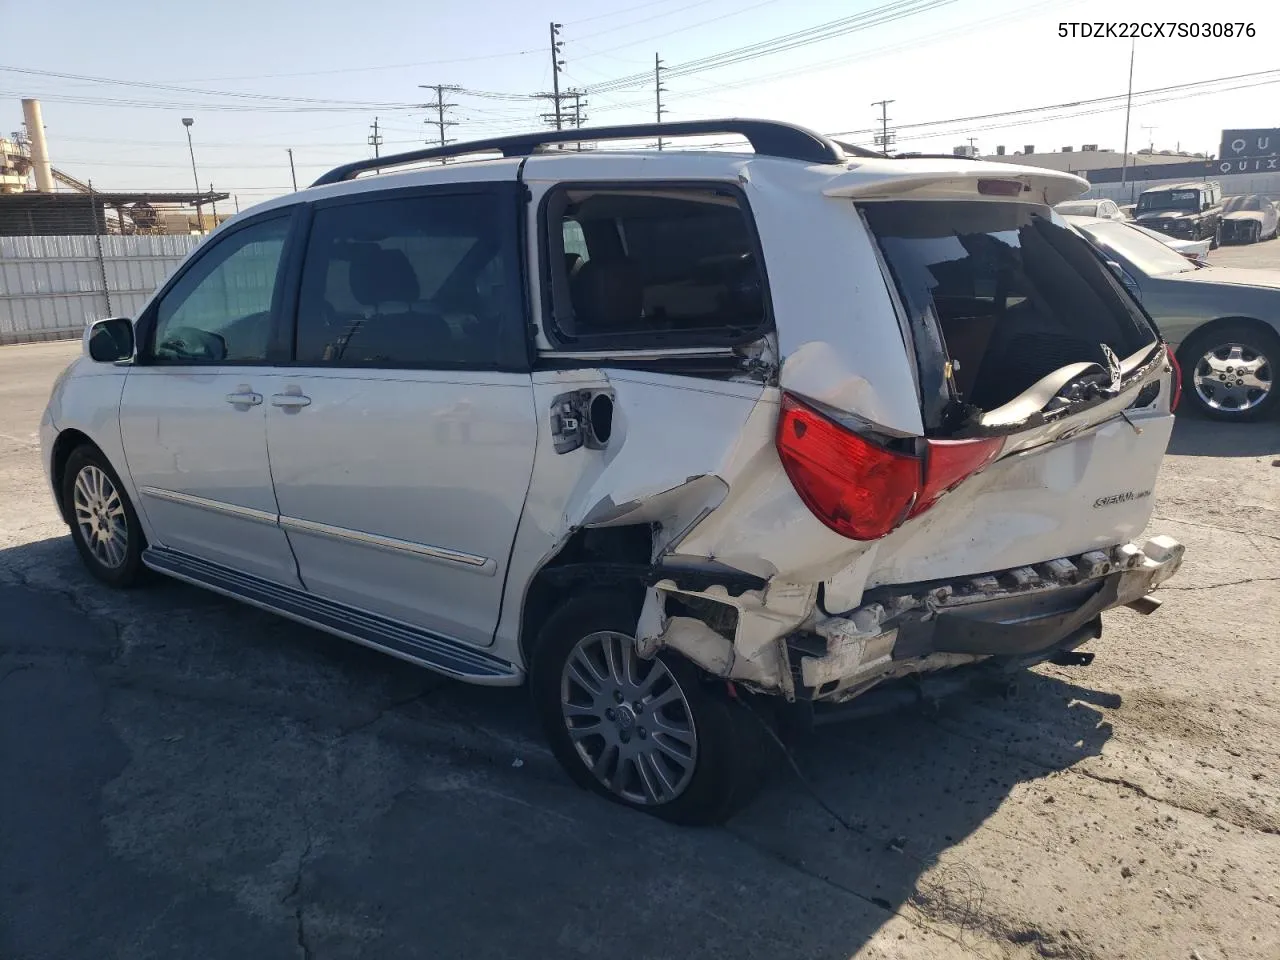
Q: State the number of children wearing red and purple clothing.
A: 0